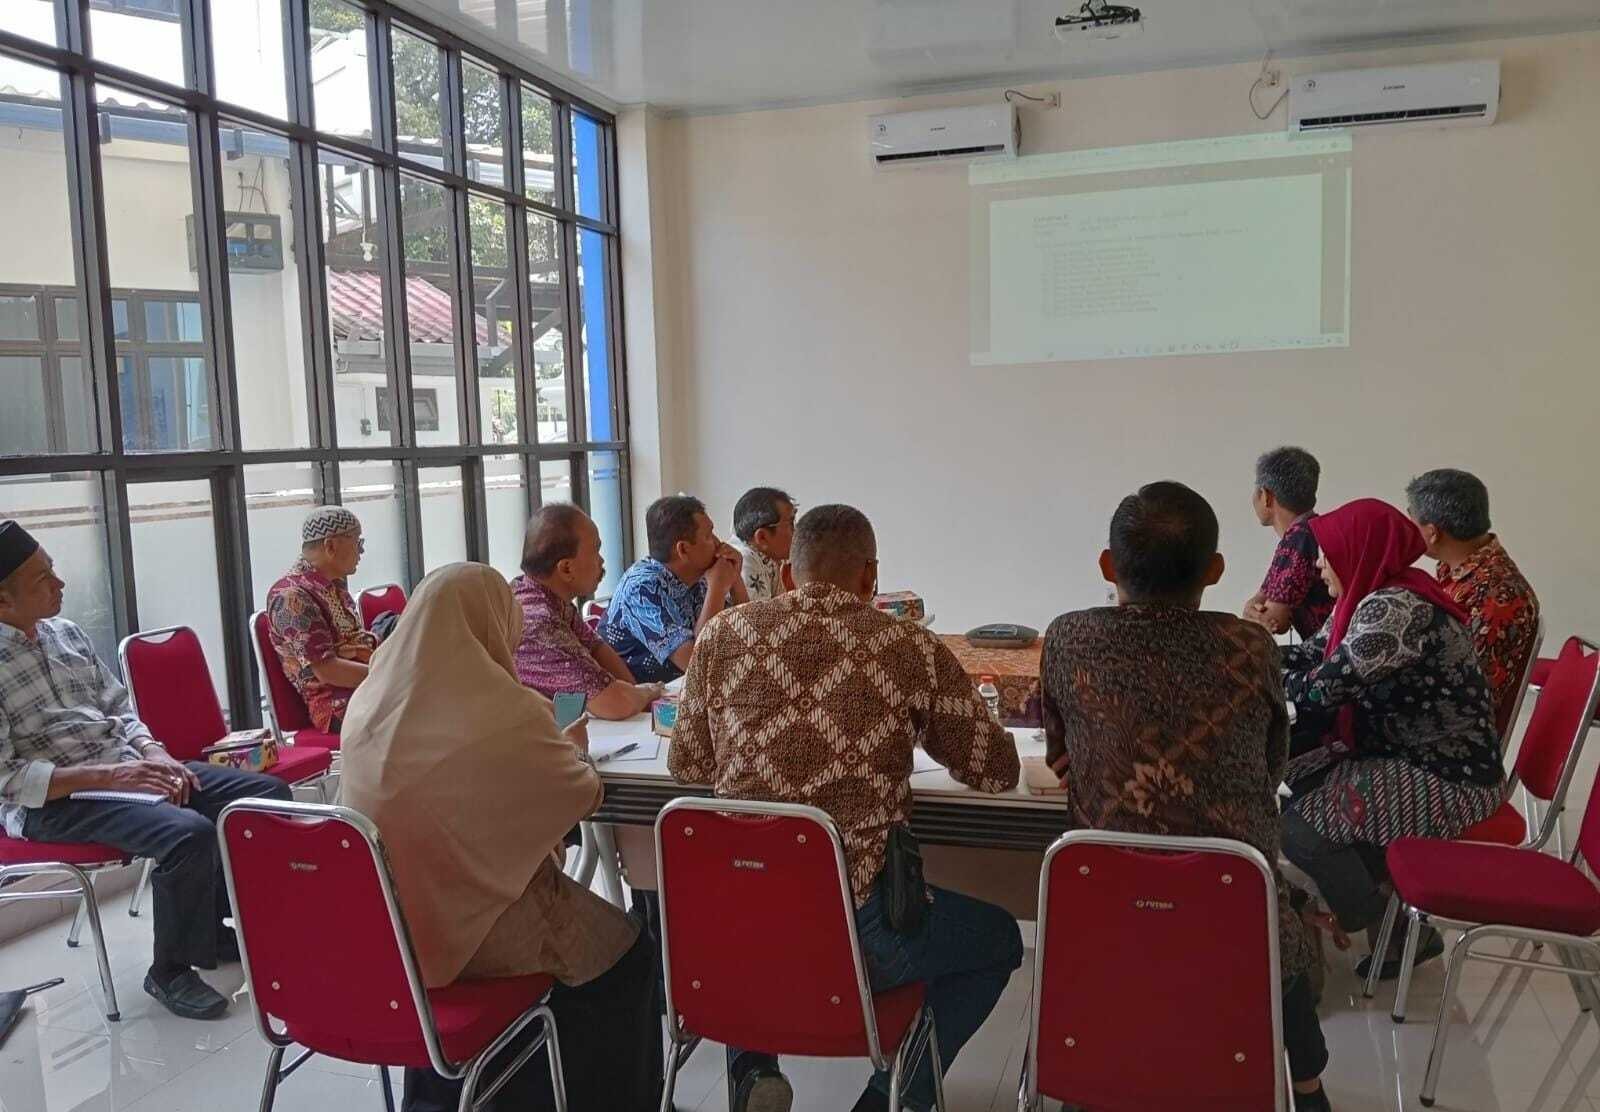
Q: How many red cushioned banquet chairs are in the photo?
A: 12